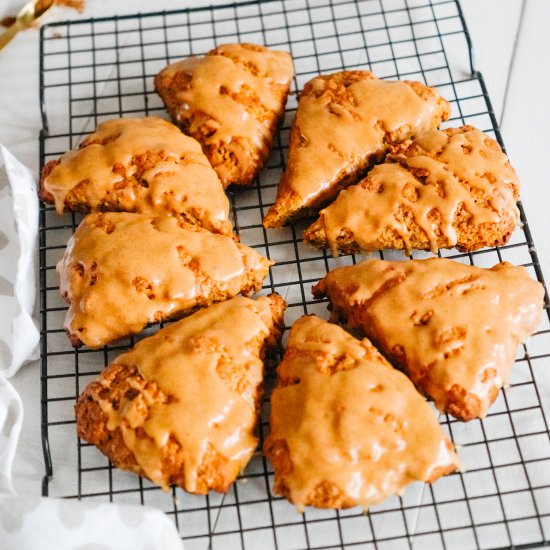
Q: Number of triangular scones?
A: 8